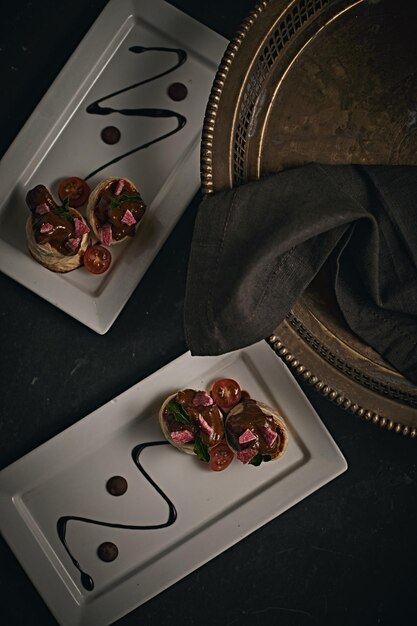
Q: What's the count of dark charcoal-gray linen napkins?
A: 1